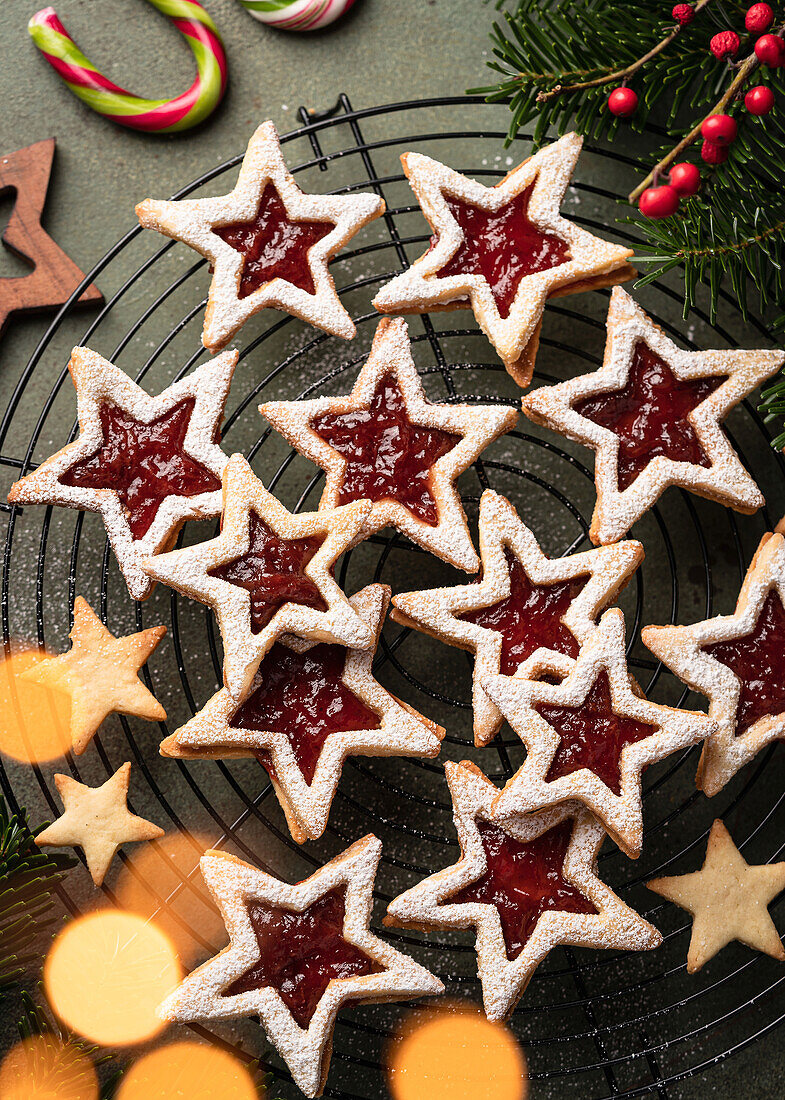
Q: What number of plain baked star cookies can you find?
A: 3